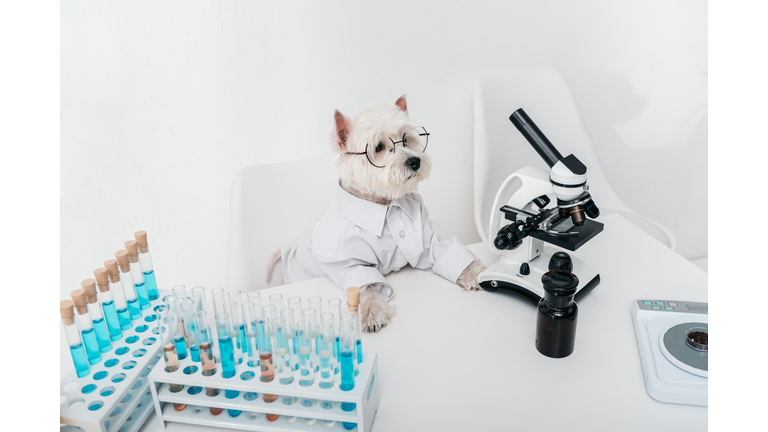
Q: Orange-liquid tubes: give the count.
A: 3